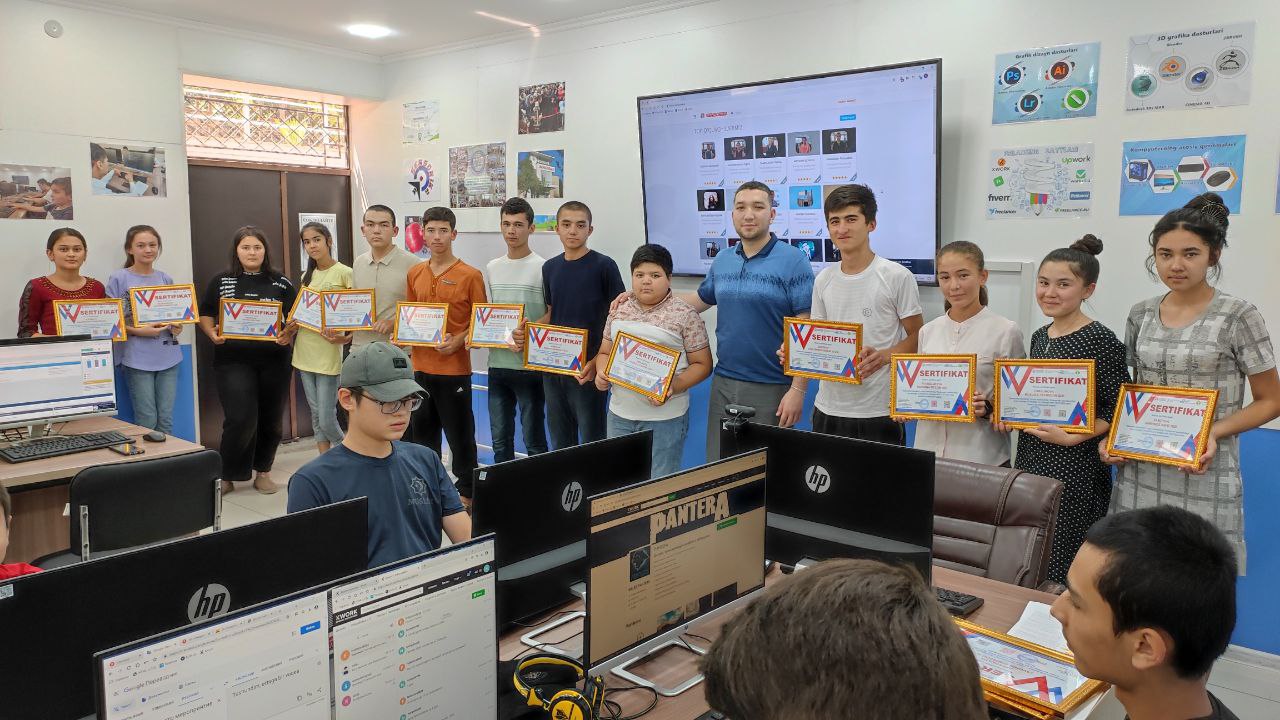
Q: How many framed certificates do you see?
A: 14